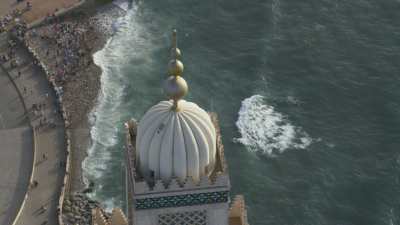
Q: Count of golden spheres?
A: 3